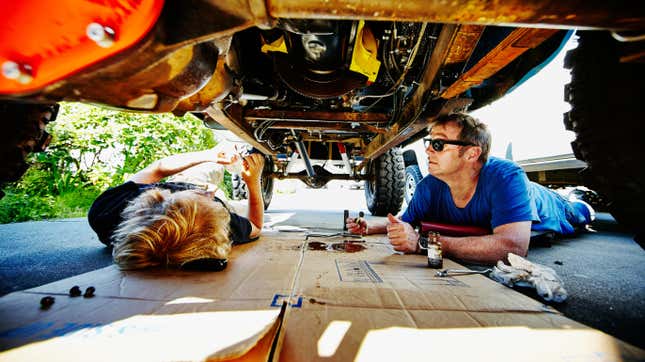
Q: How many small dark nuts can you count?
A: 3